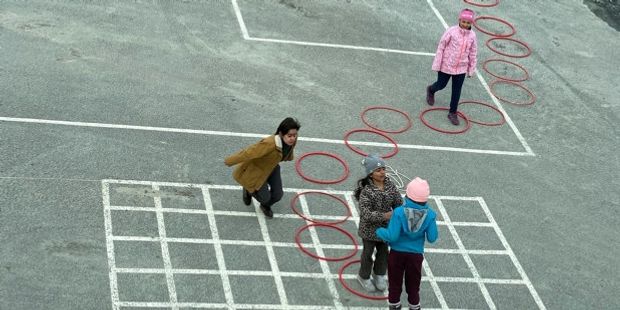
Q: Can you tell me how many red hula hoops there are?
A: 13